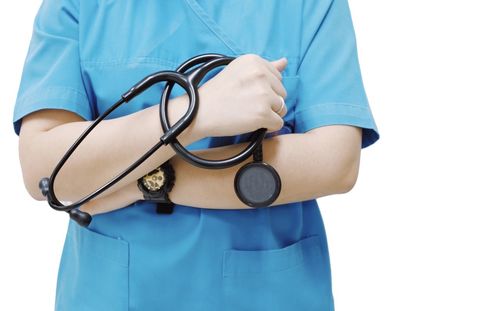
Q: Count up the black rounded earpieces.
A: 2